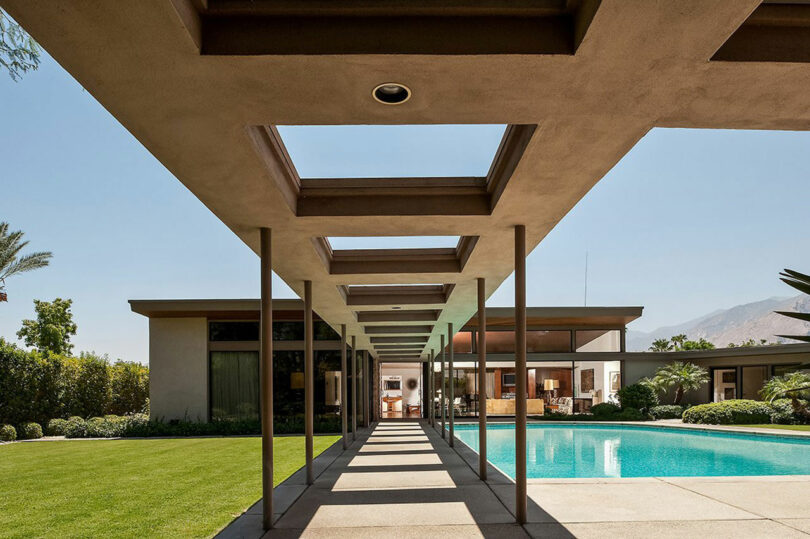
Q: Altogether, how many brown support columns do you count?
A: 10